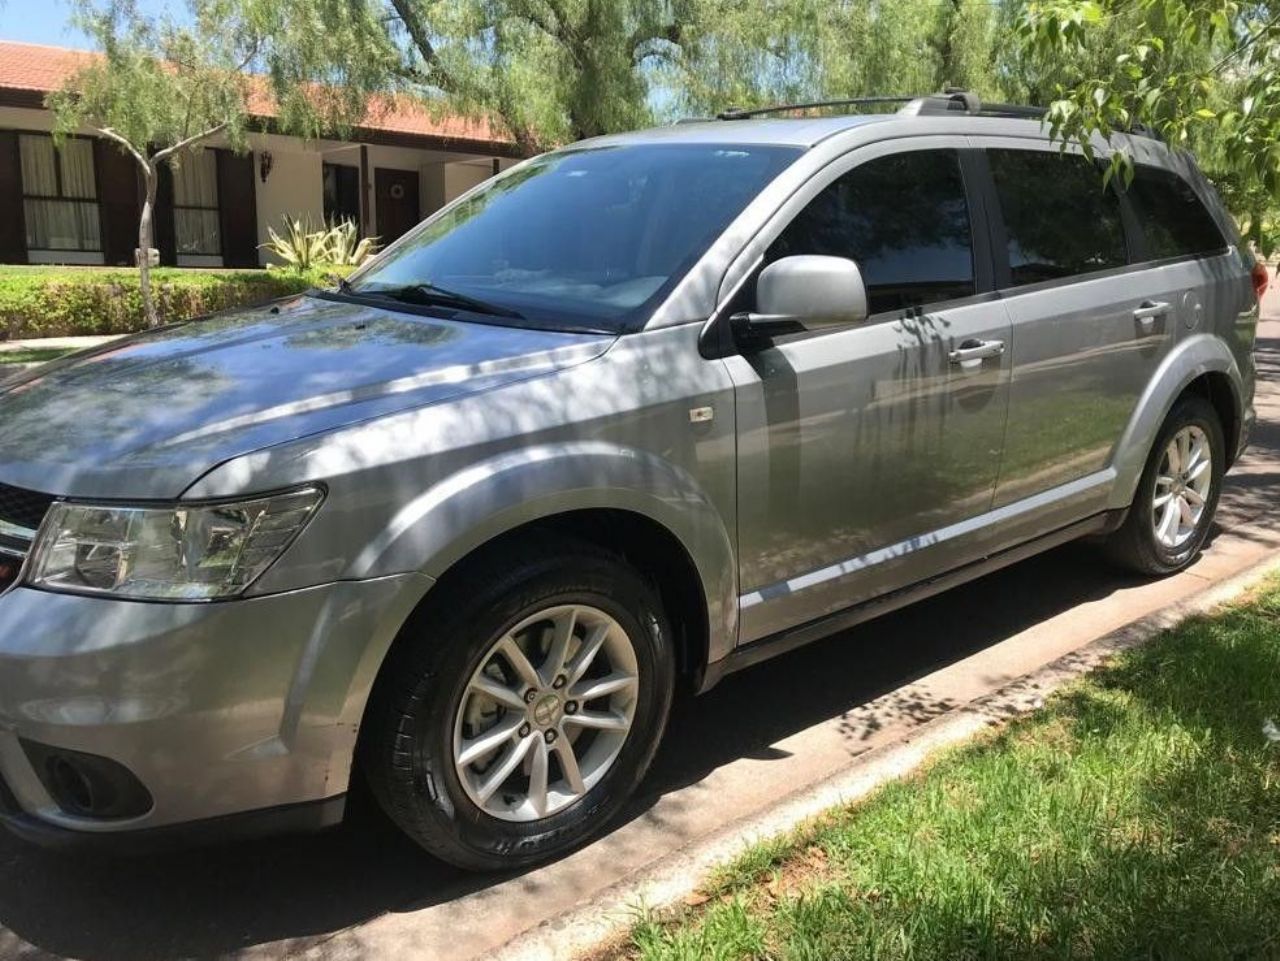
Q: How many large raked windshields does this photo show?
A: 1